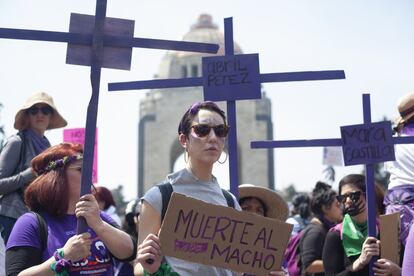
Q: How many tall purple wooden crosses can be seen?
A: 3